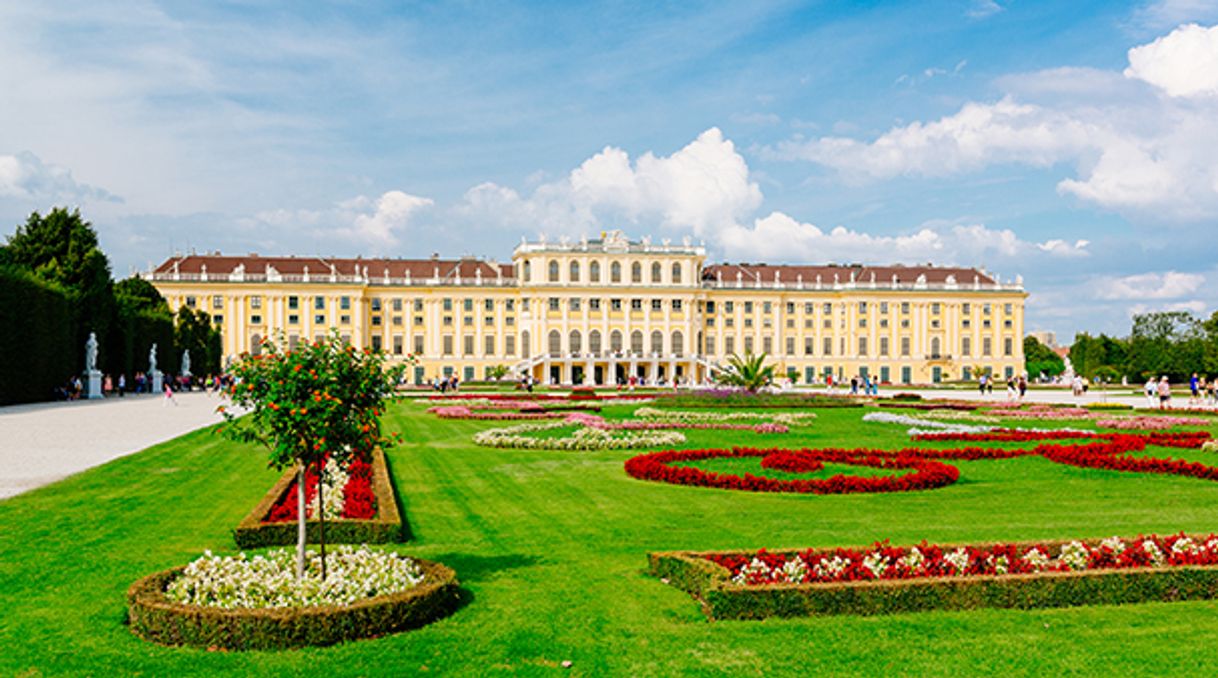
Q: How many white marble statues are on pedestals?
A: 3